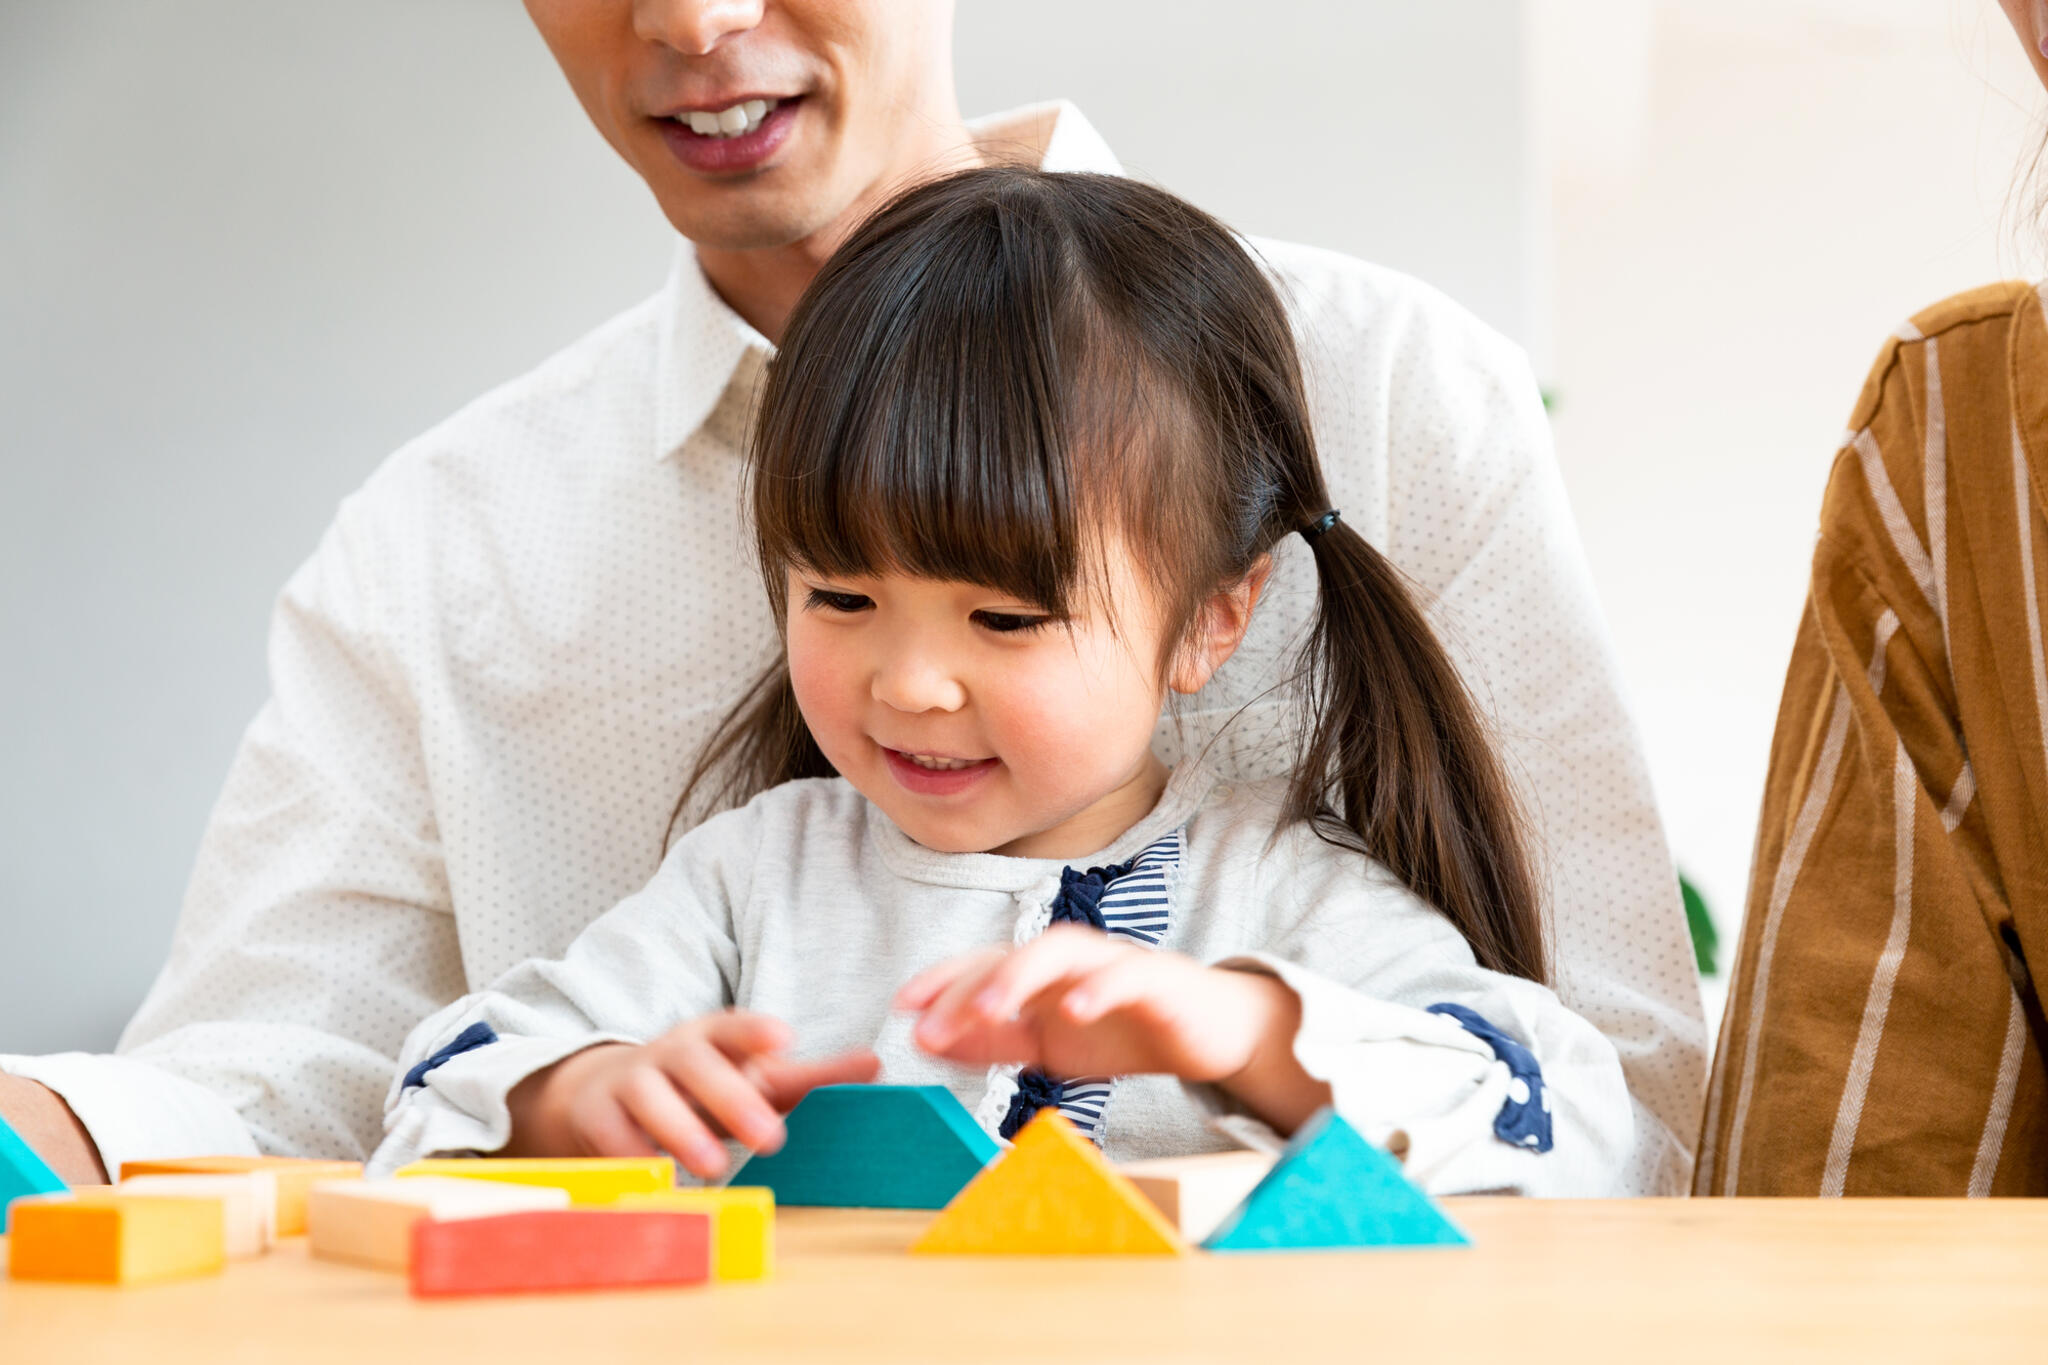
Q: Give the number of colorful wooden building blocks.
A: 12